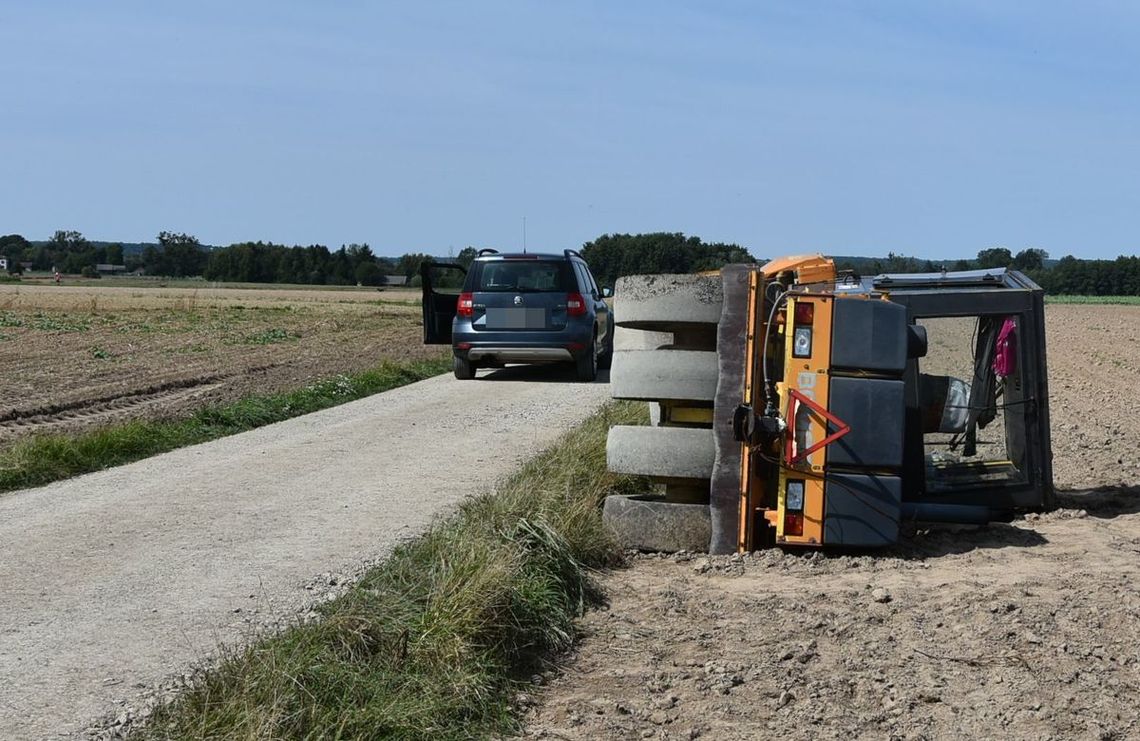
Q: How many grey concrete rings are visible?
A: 4